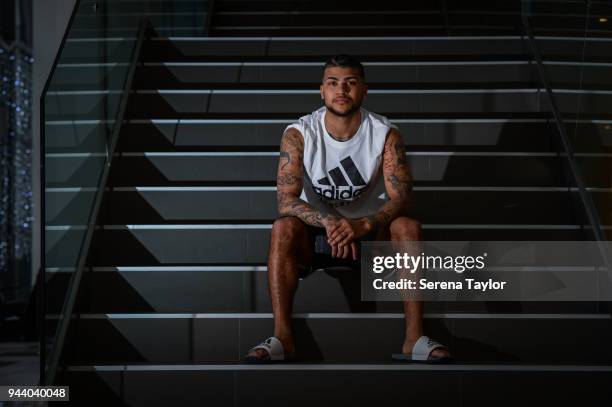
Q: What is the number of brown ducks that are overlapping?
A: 0